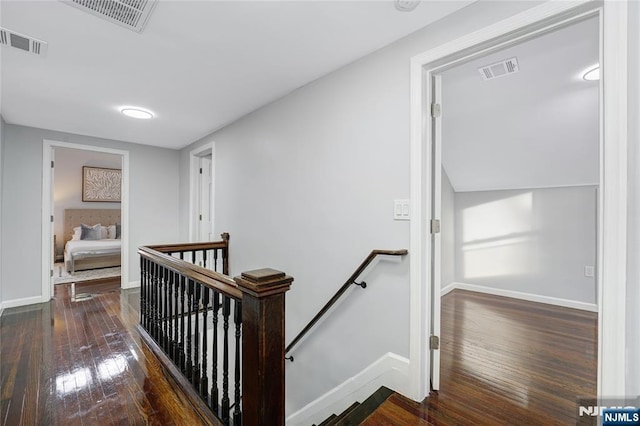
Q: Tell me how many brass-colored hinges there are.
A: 3